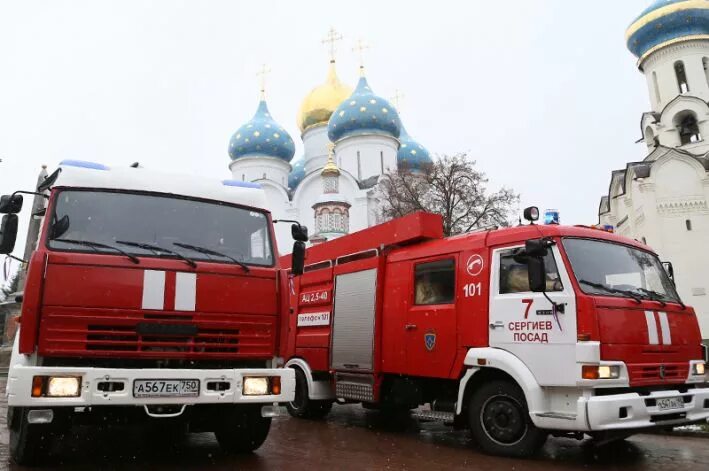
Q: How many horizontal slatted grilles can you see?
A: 2